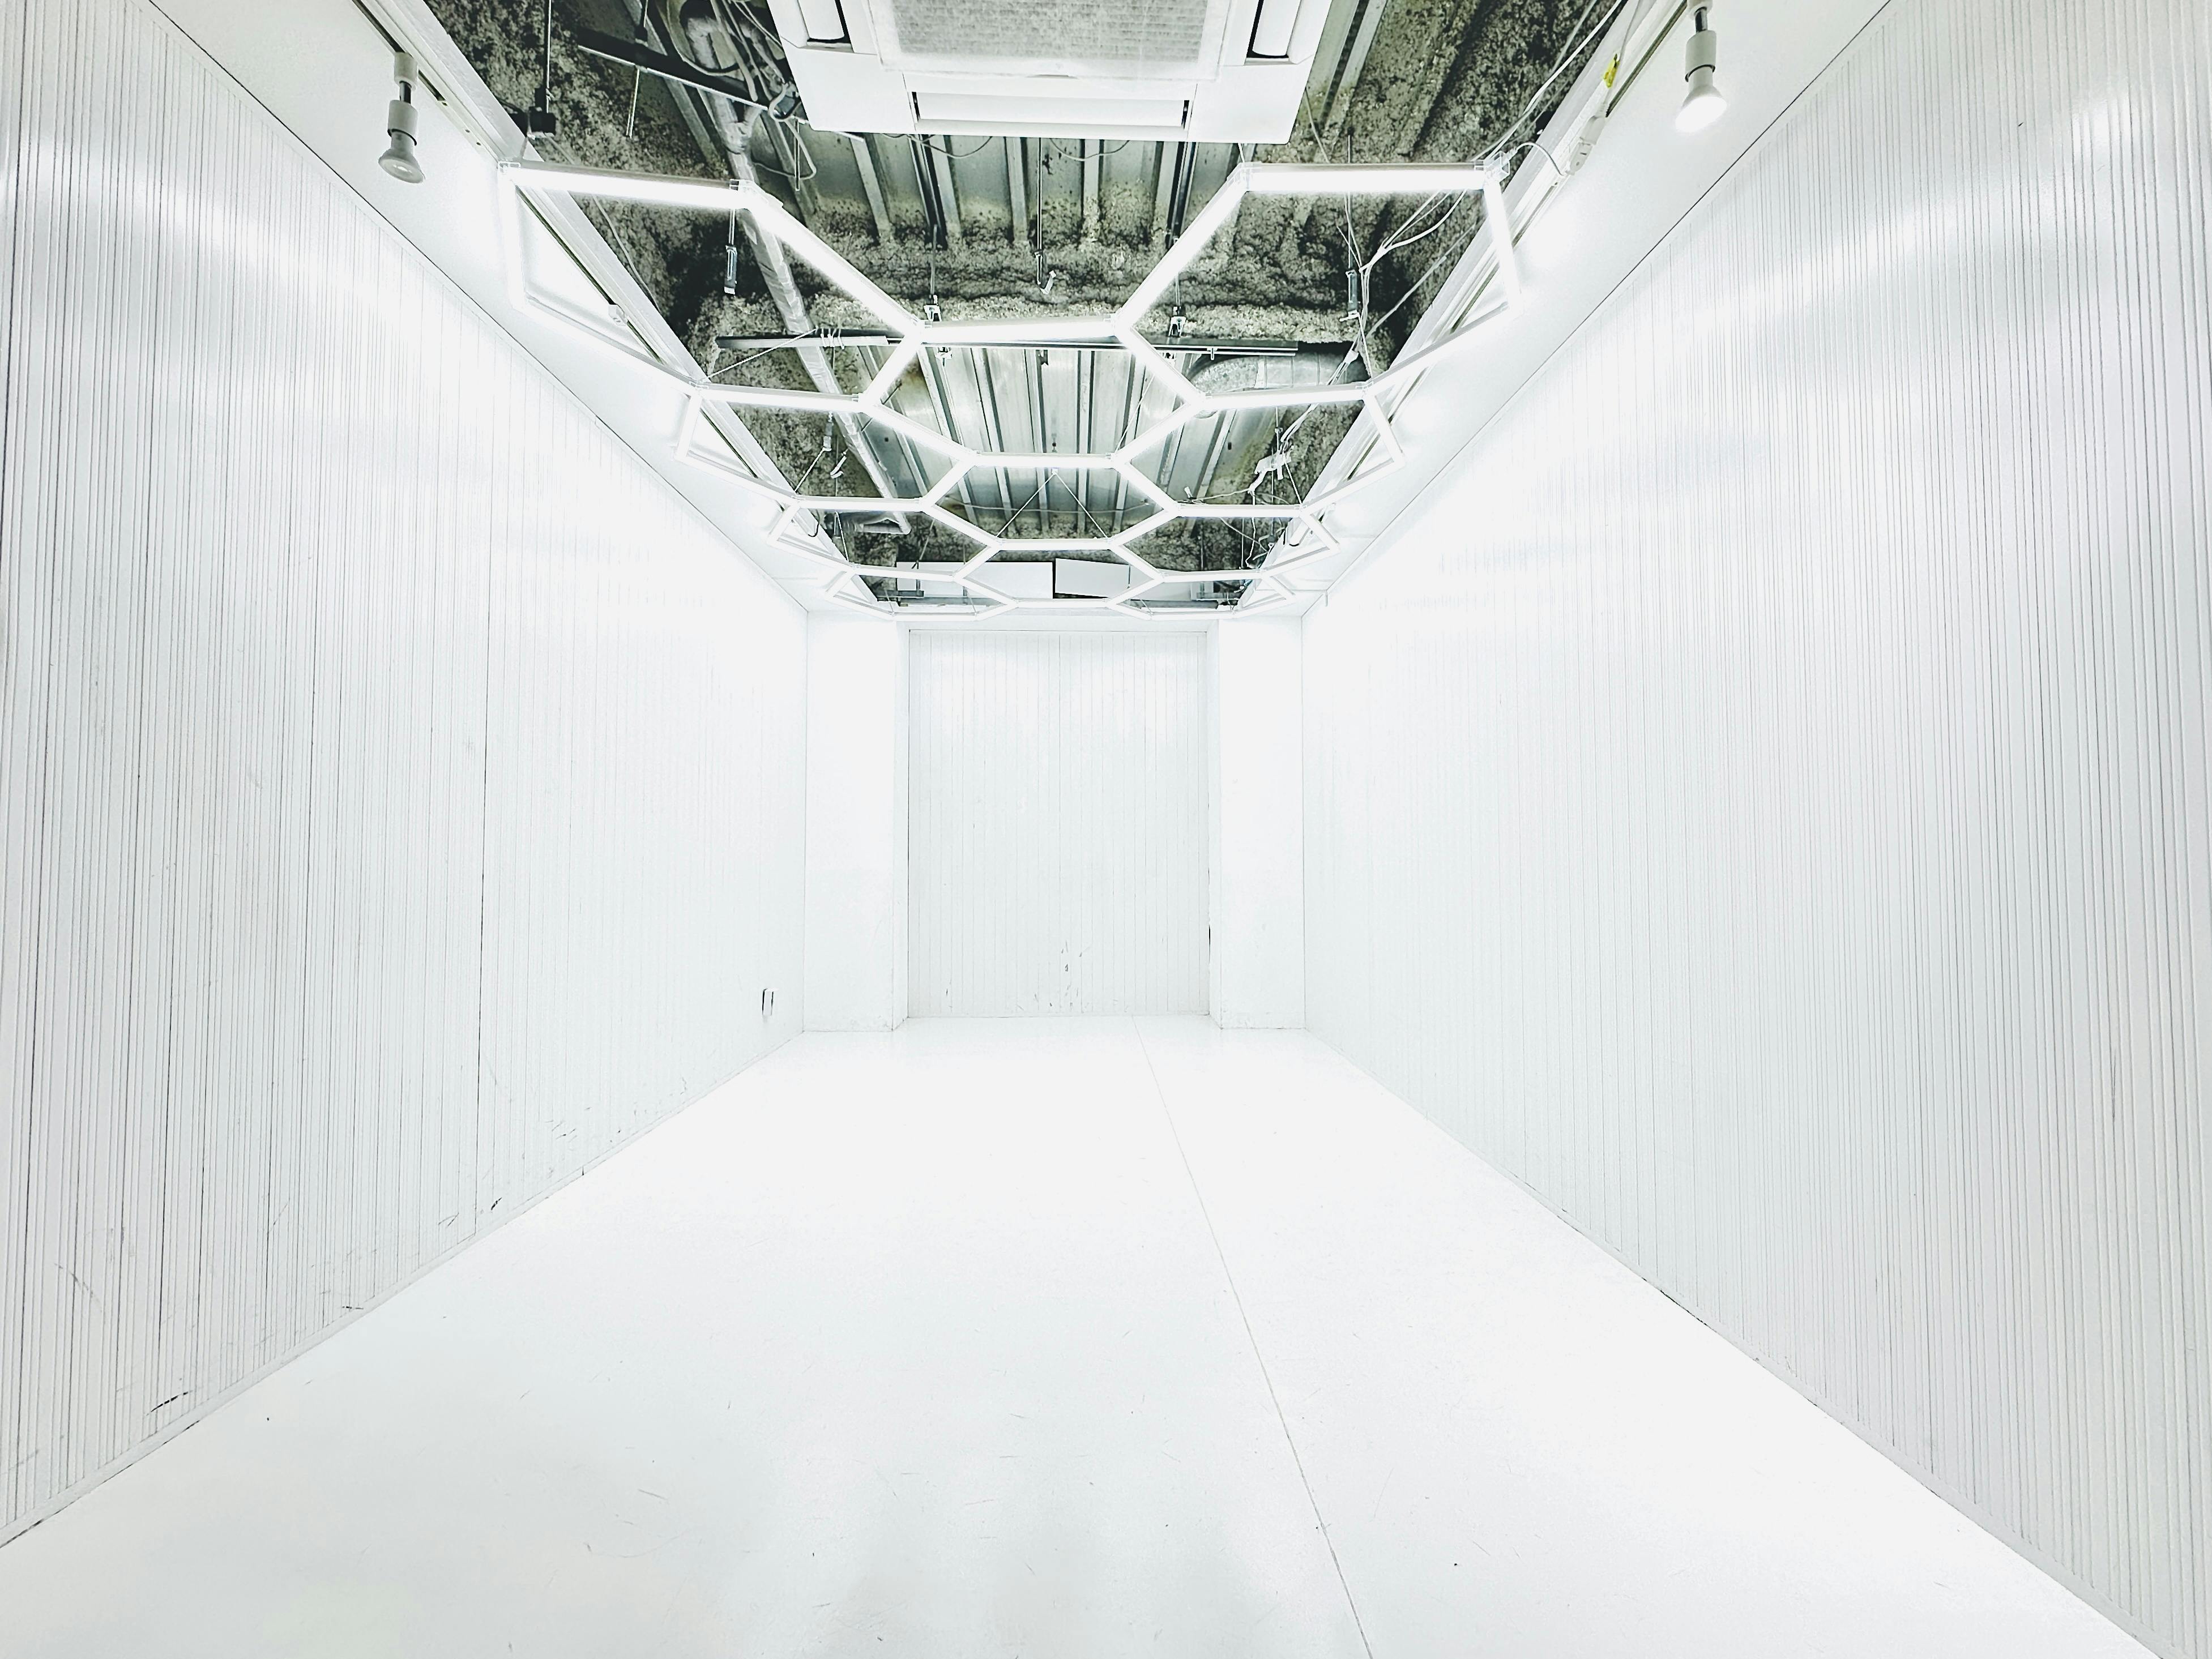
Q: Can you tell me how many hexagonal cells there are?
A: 11